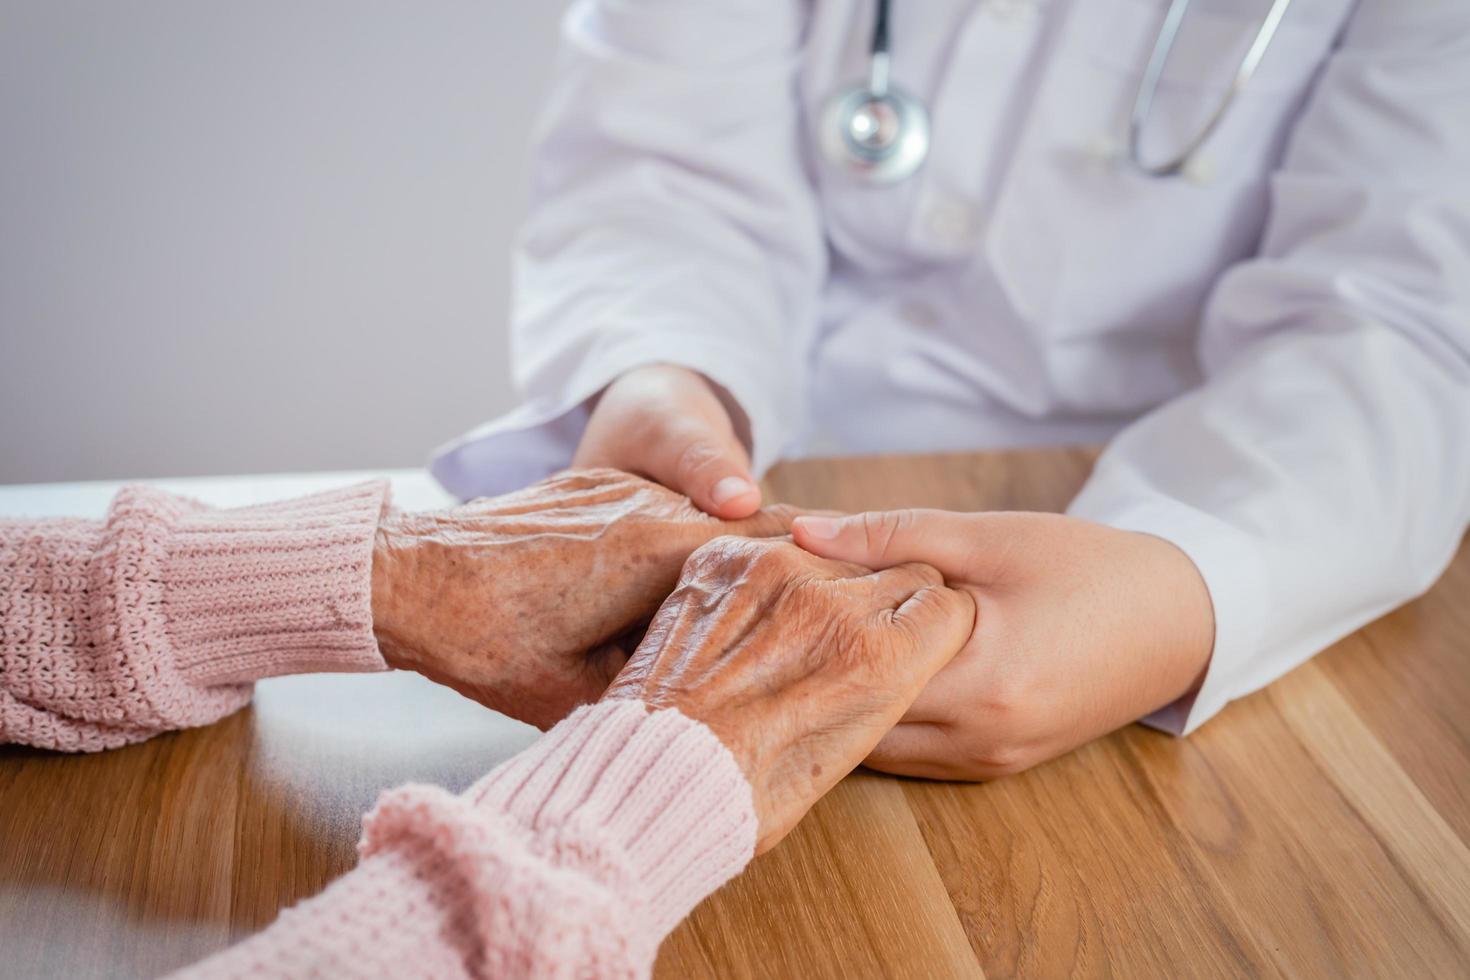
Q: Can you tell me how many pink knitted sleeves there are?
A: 2